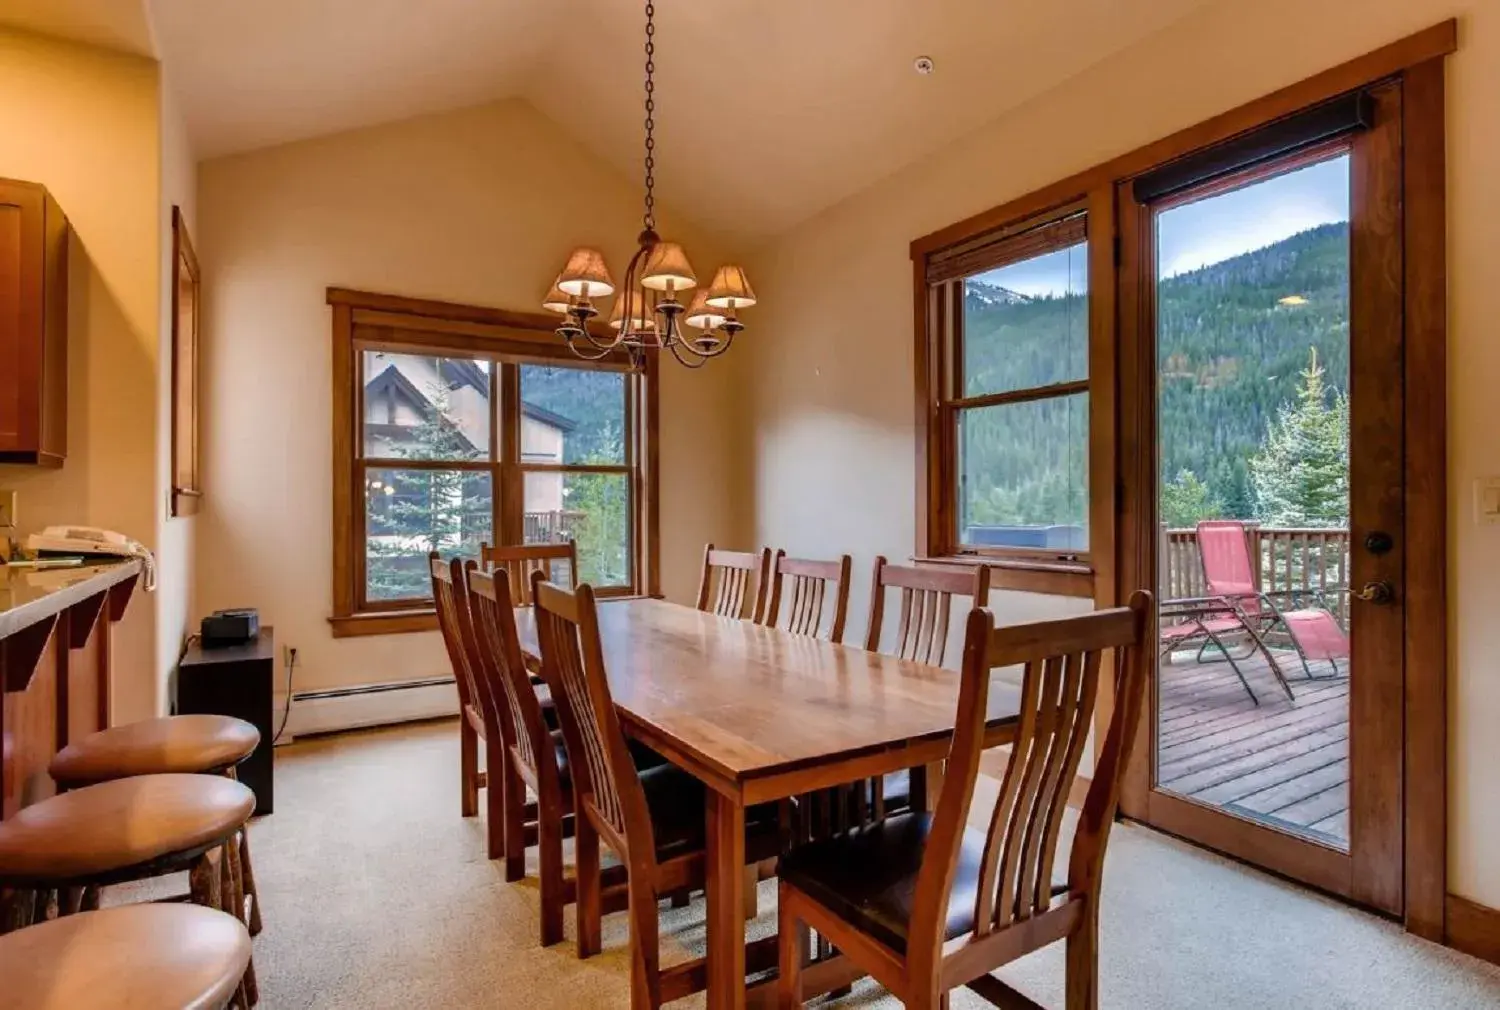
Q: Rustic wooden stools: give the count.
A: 3